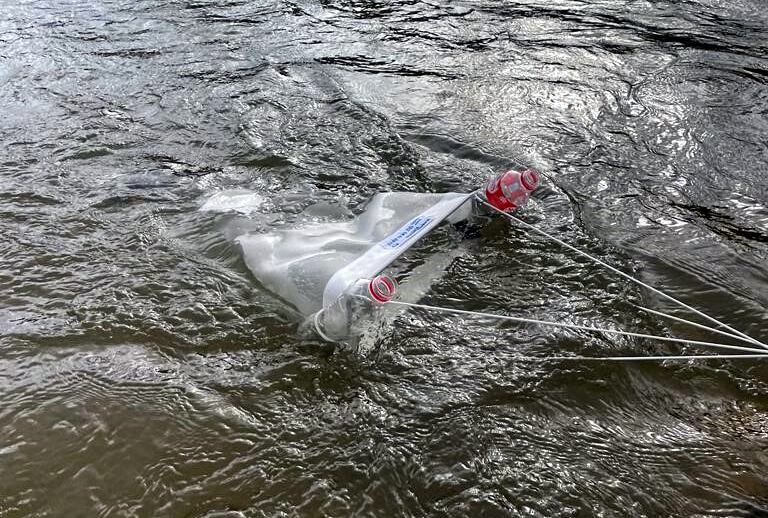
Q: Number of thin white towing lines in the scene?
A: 4